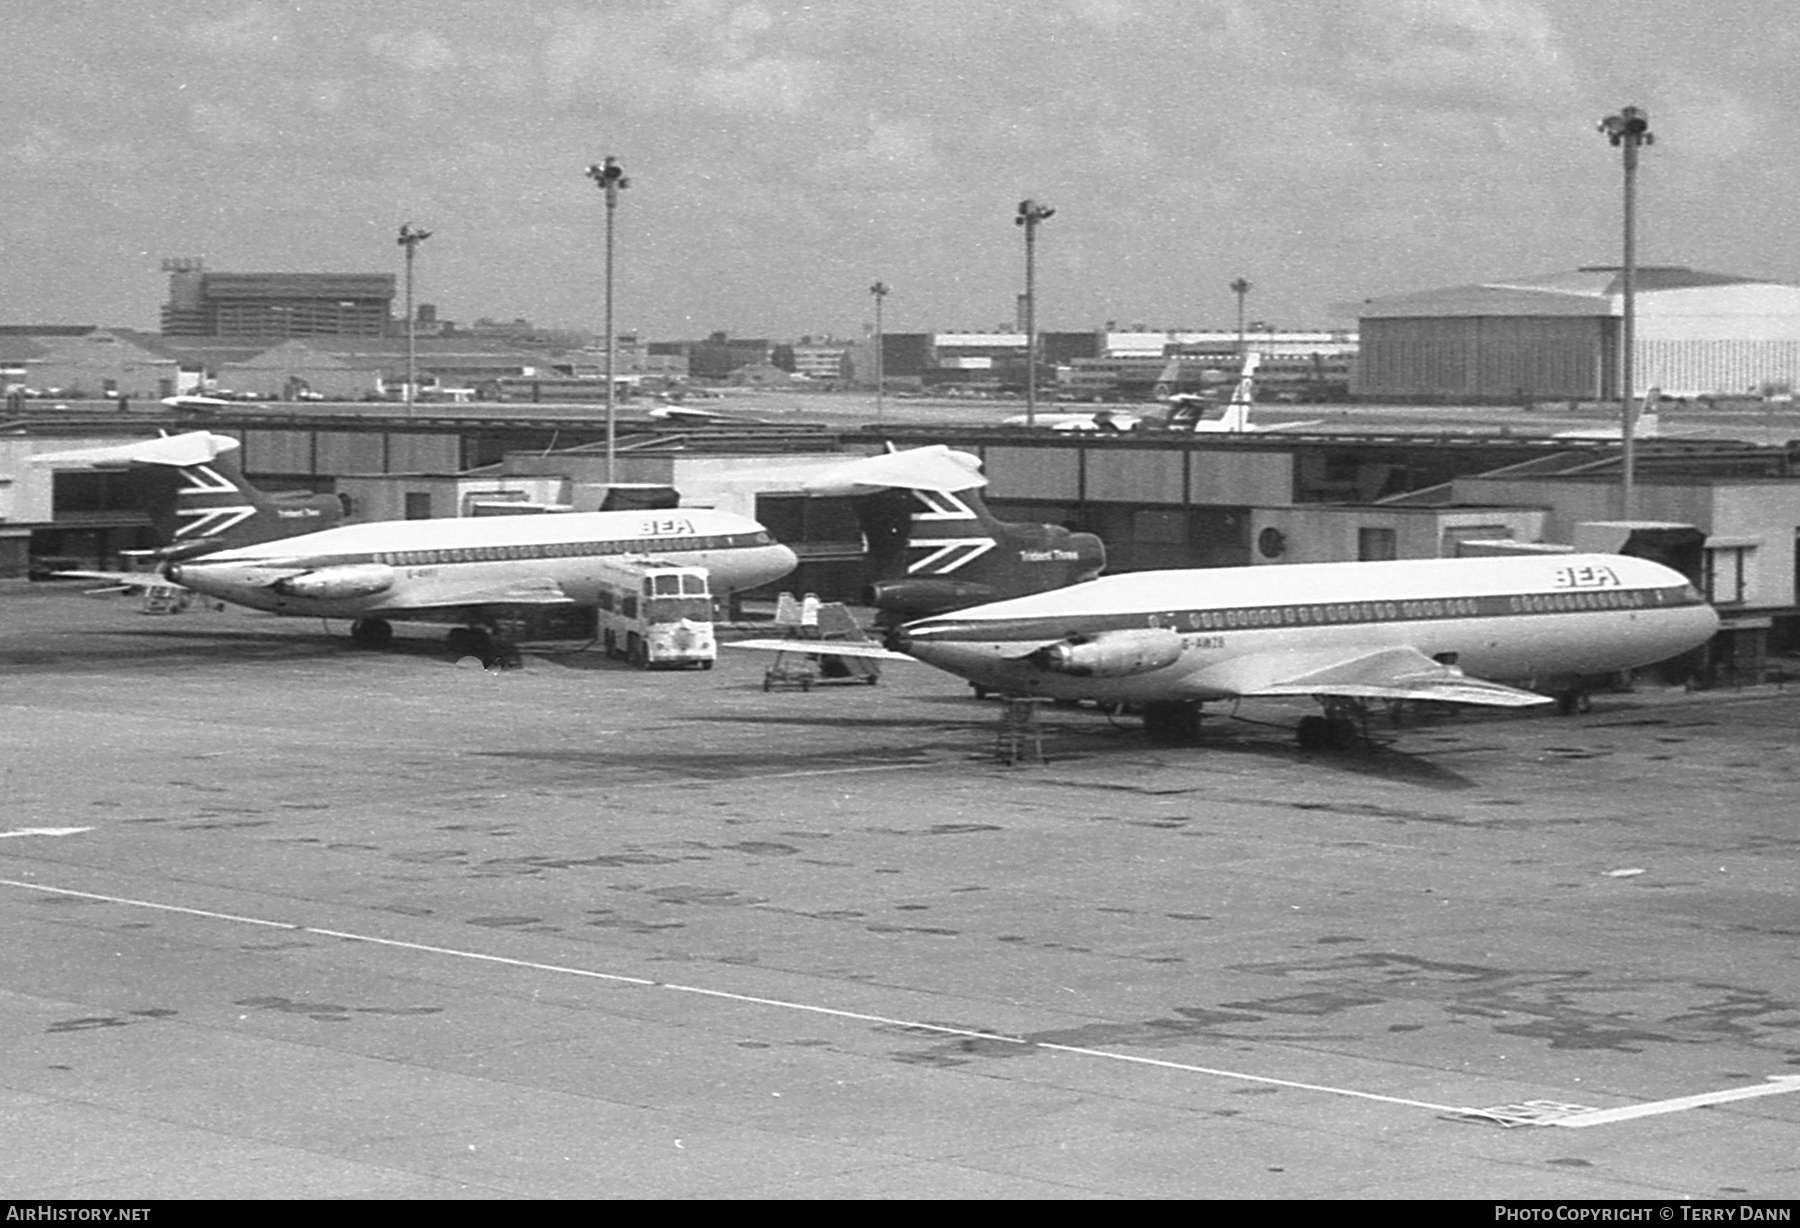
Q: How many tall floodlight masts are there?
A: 6